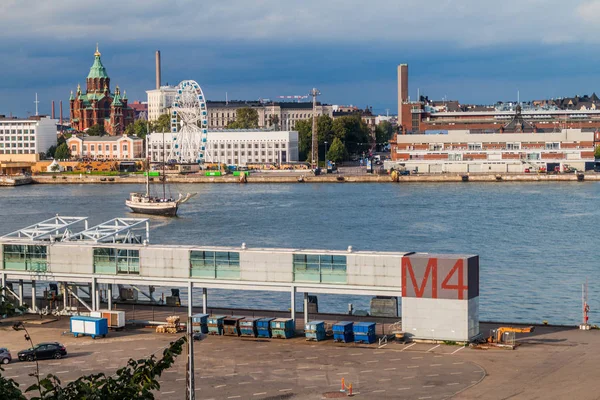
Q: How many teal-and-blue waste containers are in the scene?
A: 9